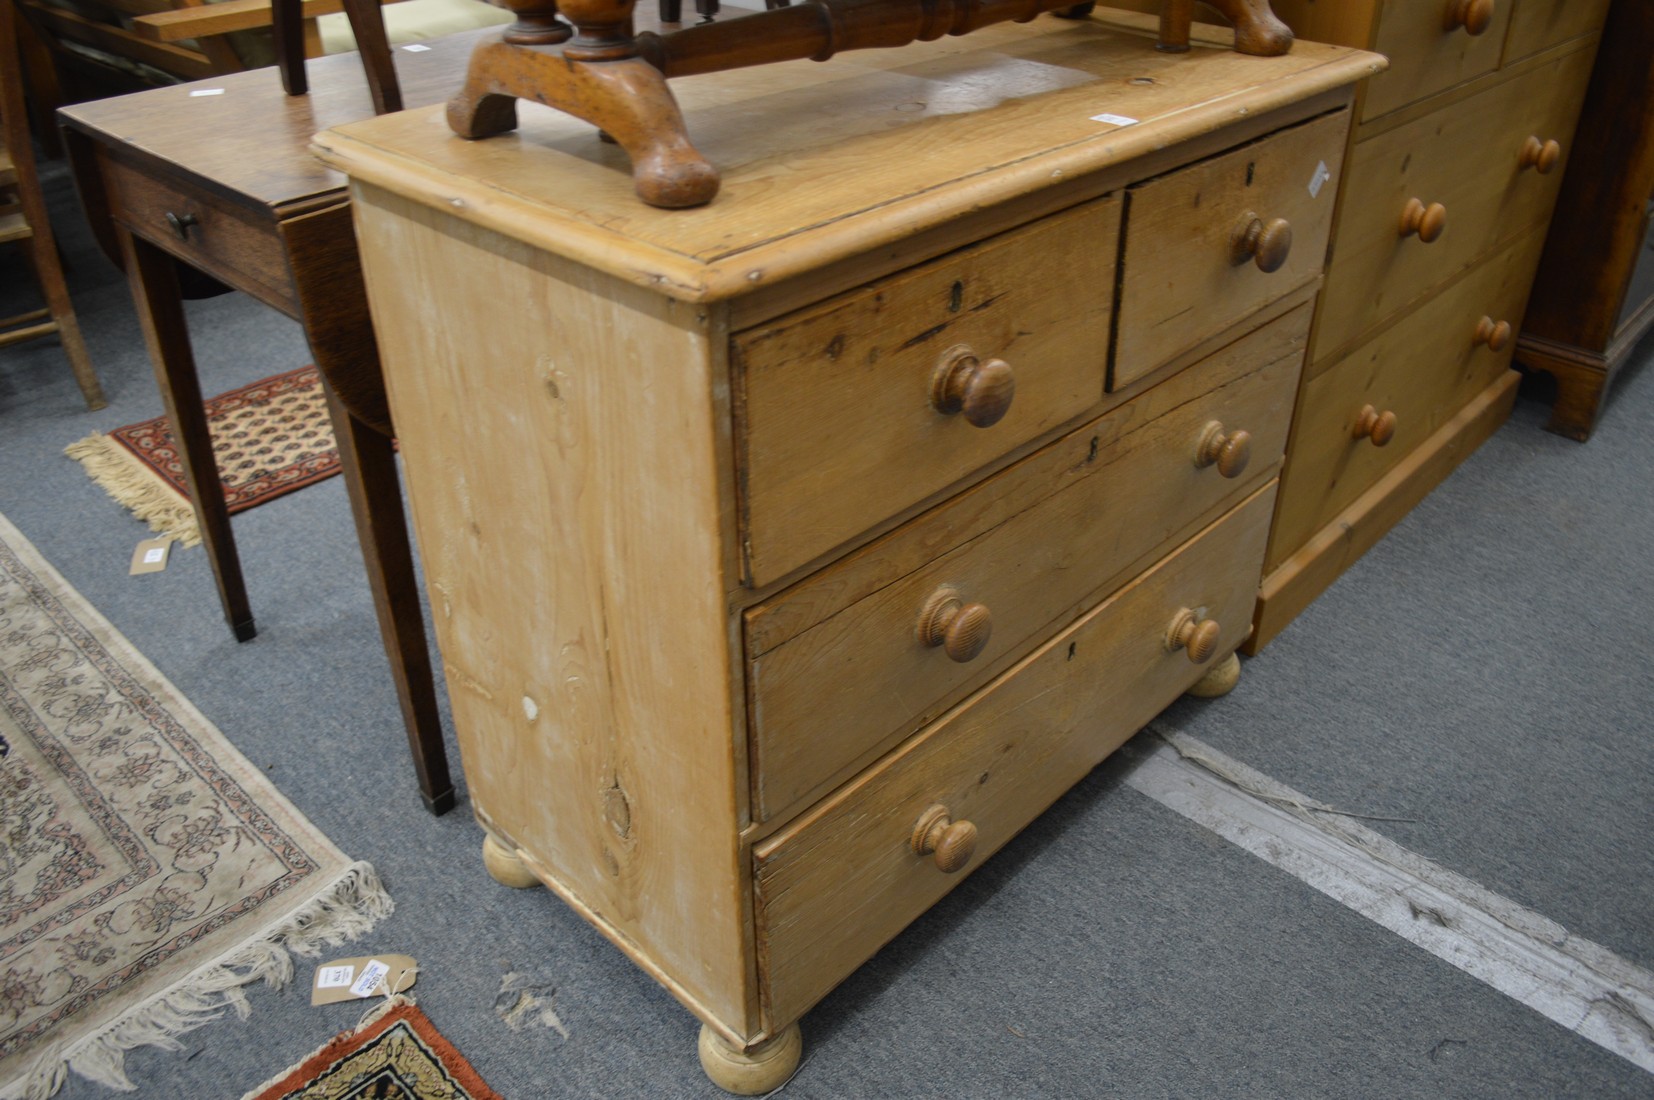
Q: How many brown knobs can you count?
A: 11